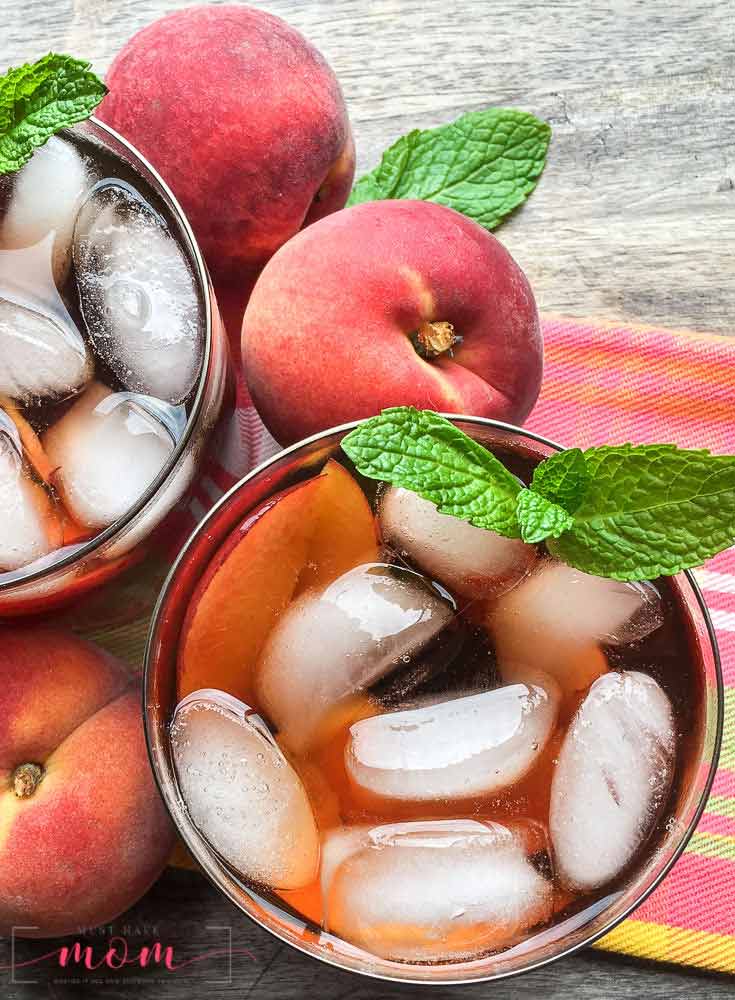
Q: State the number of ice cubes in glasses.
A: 12